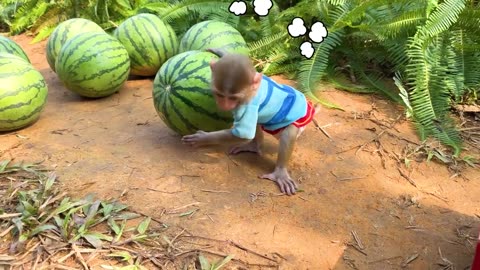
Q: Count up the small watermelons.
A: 7